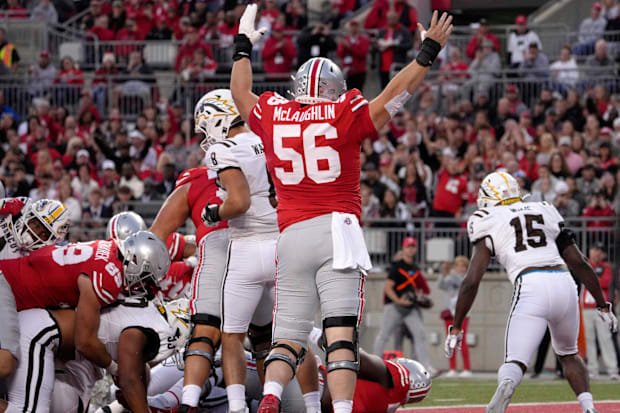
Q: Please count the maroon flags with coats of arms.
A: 0